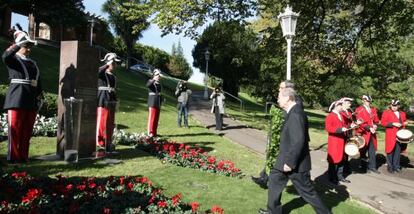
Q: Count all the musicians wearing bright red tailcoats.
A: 4